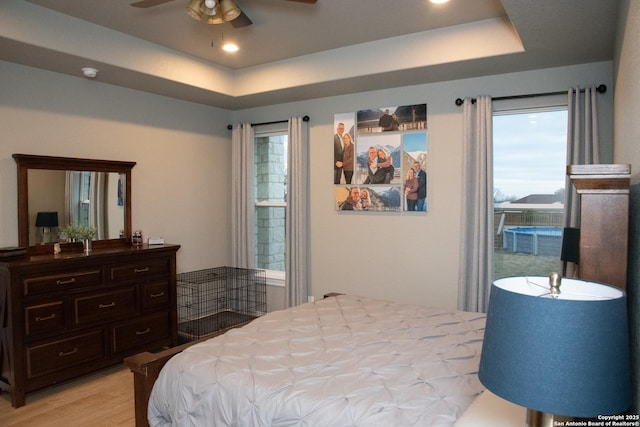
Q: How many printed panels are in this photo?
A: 5